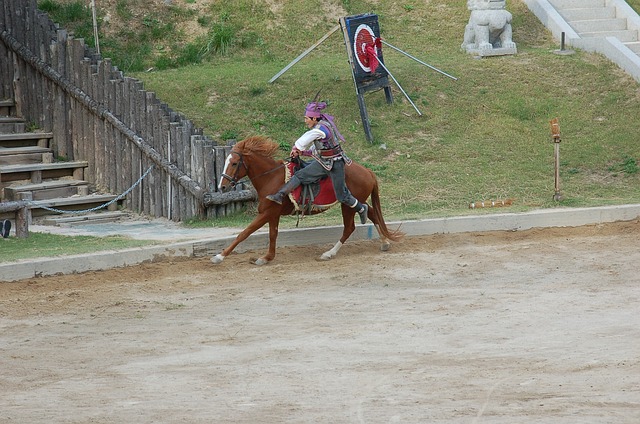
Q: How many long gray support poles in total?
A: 3